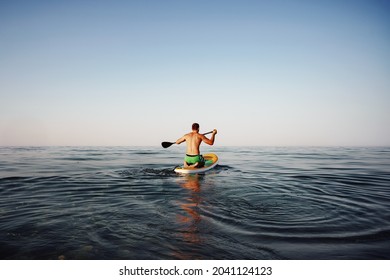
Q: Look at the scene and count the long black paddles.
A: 1